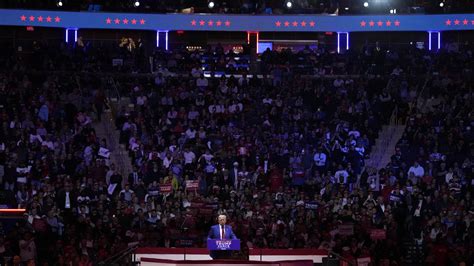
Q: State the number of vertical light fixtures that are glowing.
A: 10